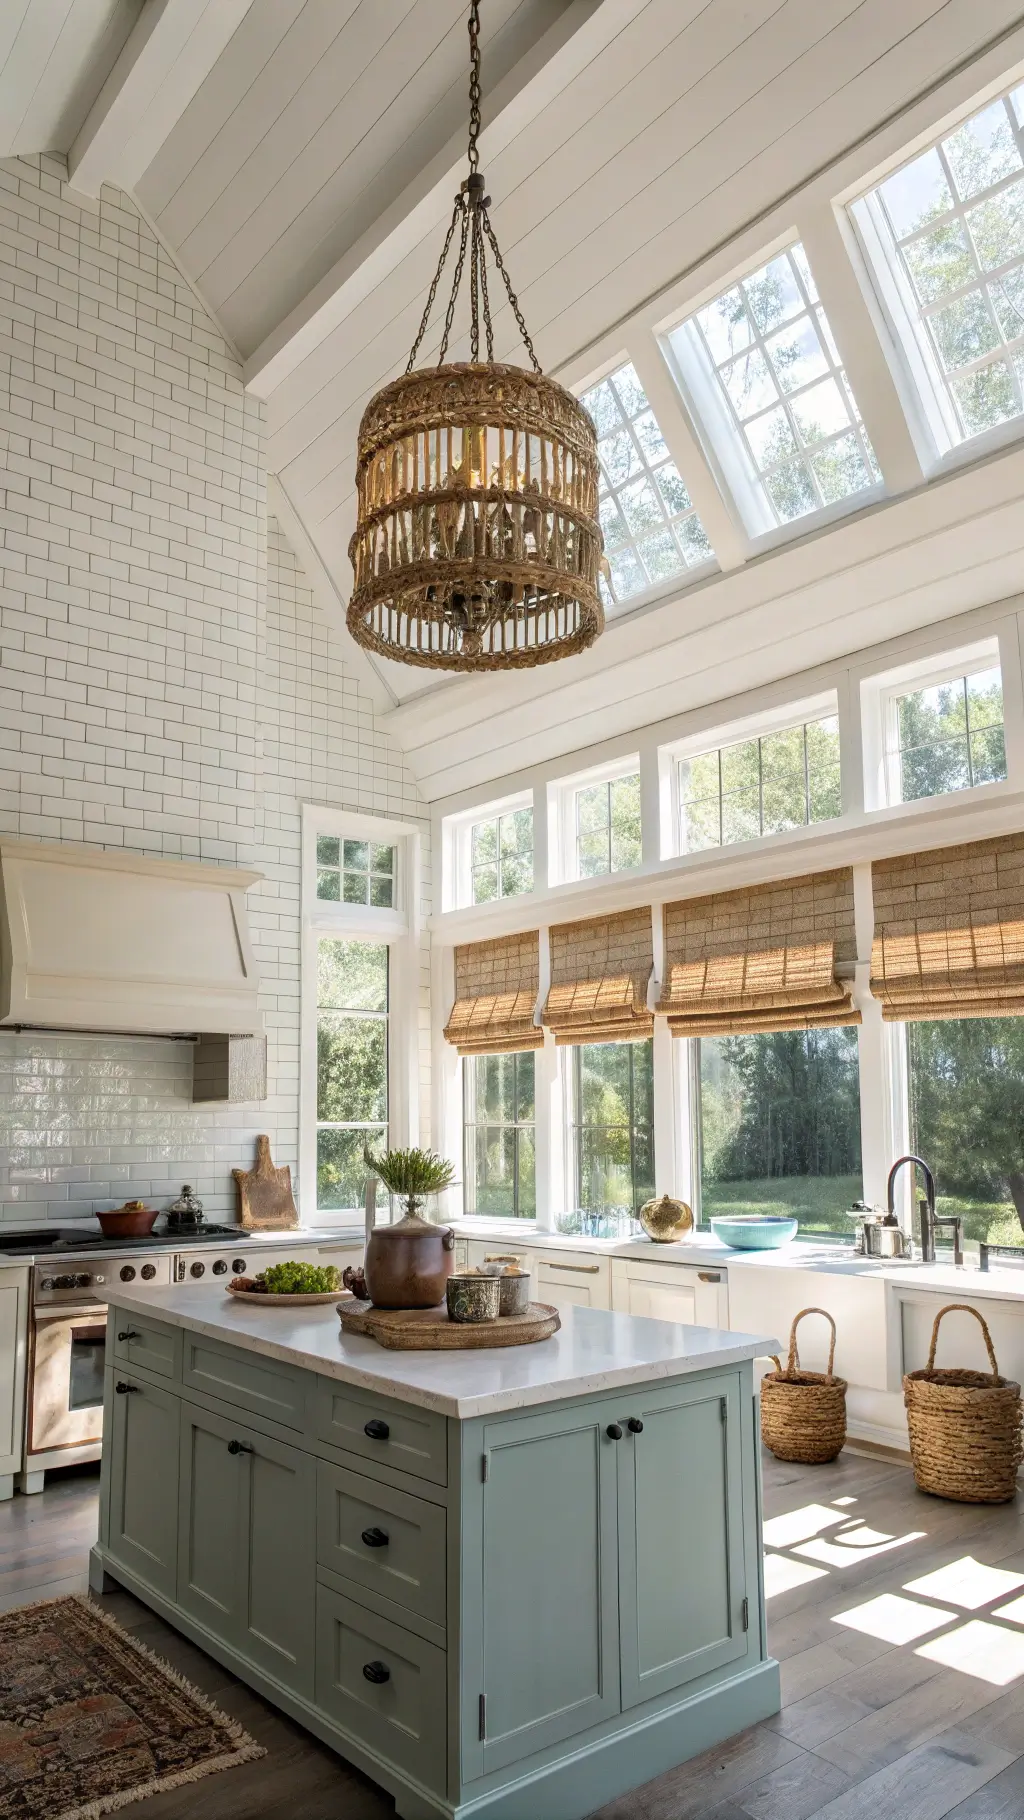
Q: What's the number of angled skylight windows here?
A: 3